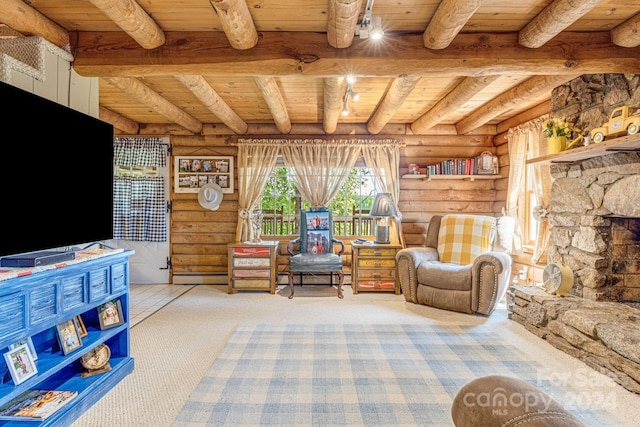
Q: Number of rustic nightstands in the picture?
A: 2